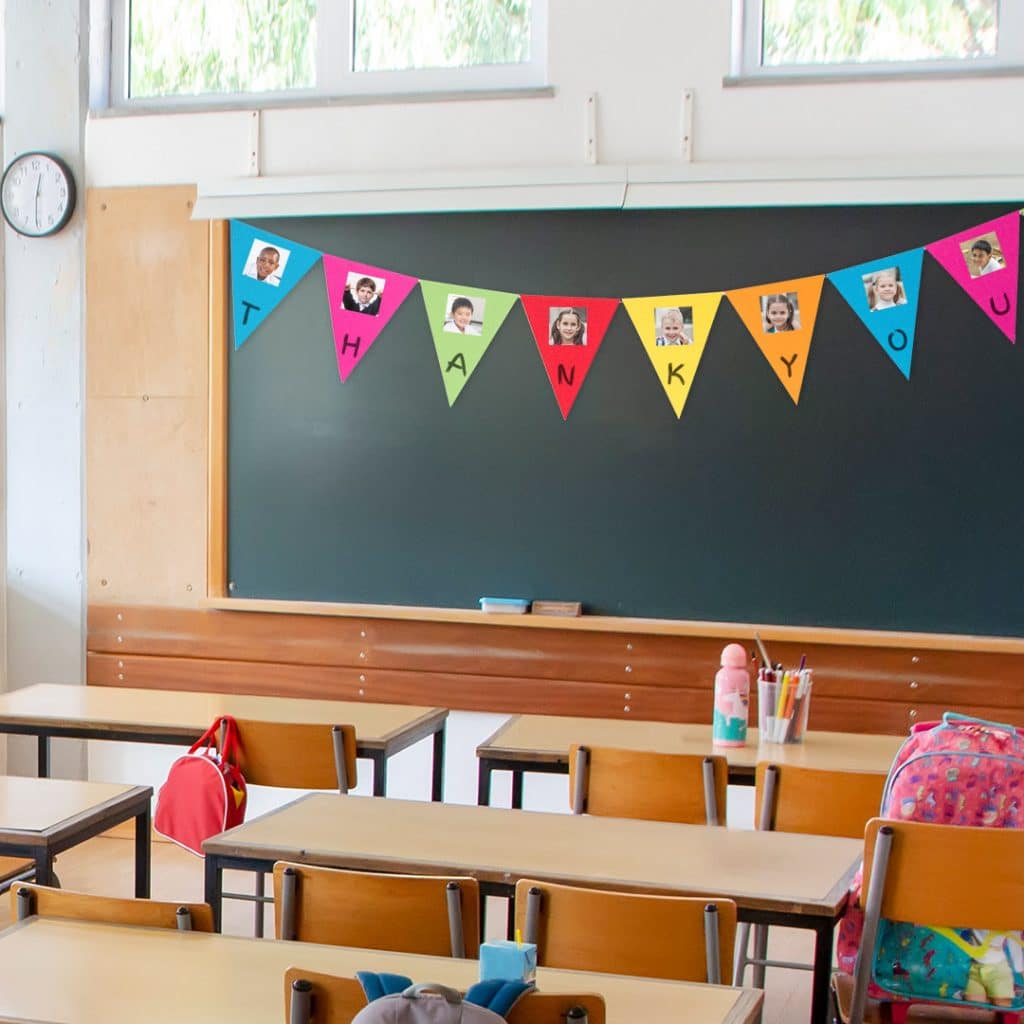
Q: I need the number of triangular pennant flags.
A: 8